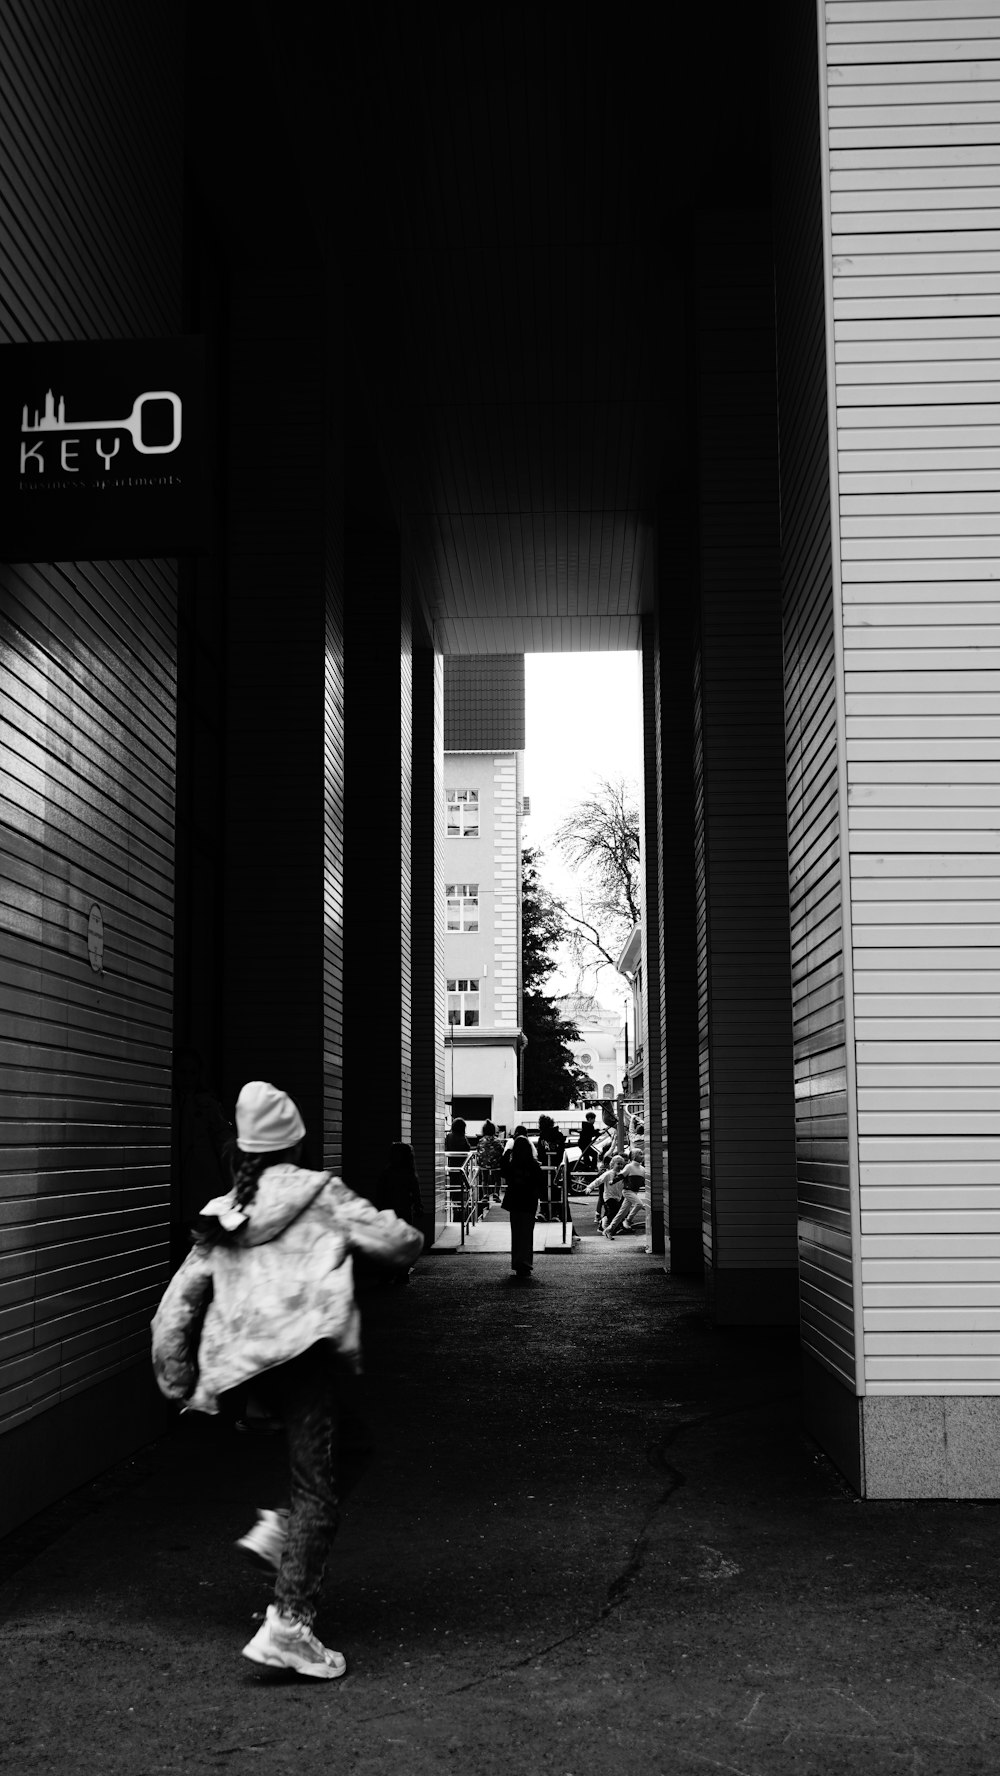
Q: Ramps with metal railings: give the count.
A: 1